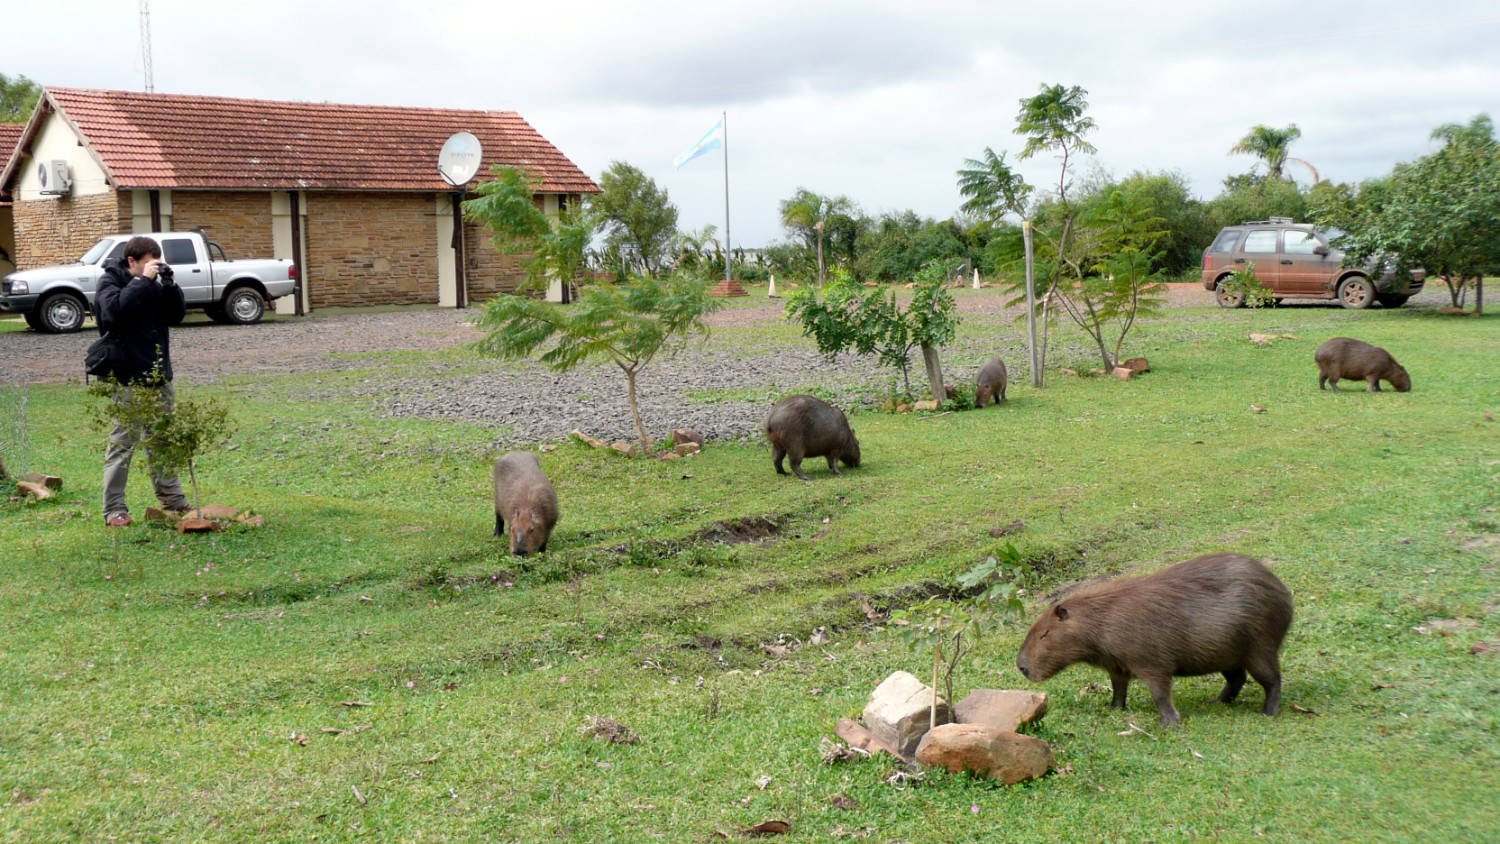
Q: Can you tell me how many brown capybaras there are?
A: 5